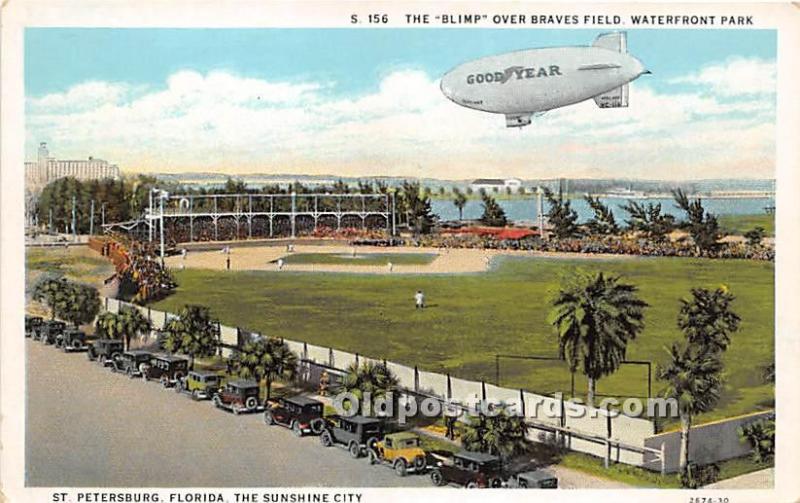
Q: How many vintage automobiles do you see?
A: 13